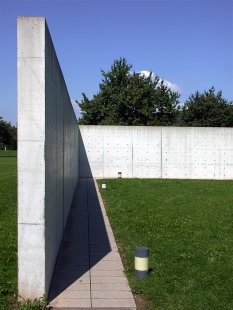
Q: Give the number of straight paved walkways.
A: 1